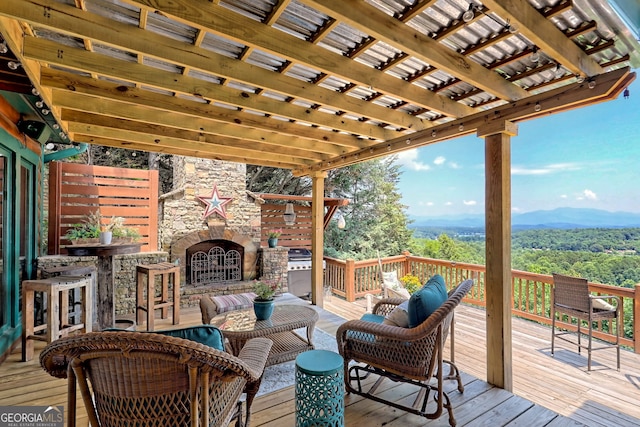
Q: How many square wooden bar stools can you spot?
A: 3